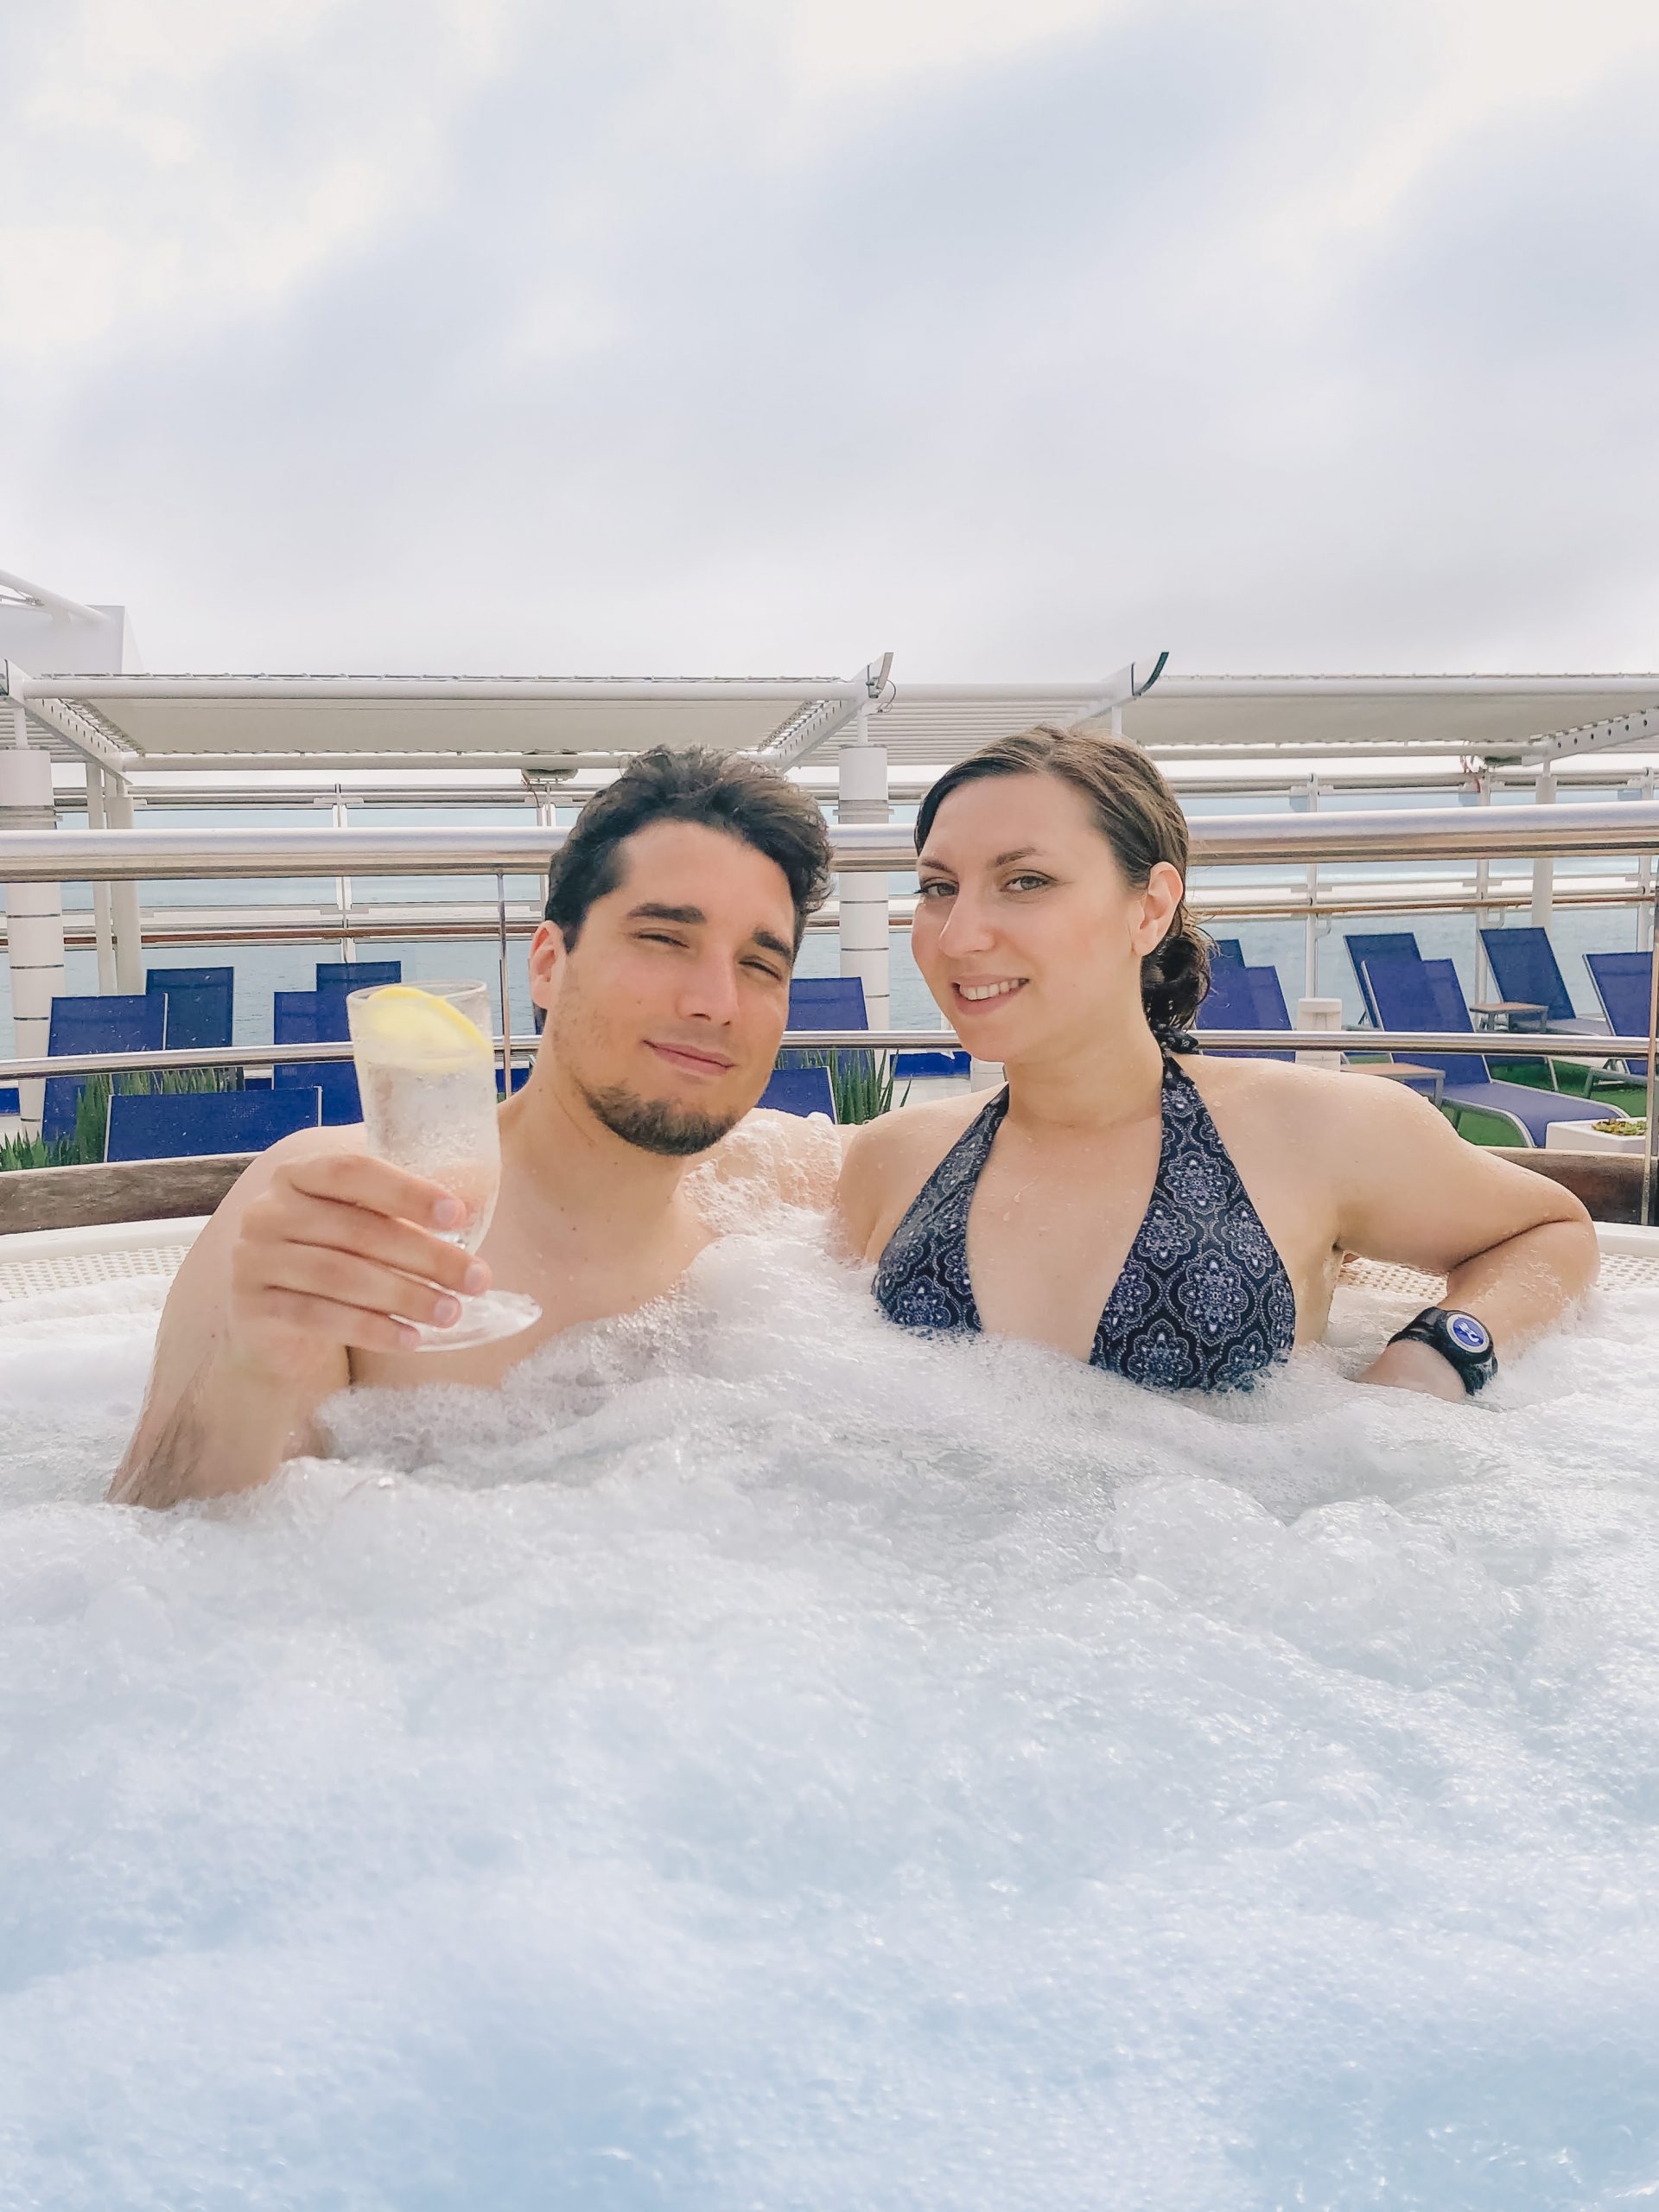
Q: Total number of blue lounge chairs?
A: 13